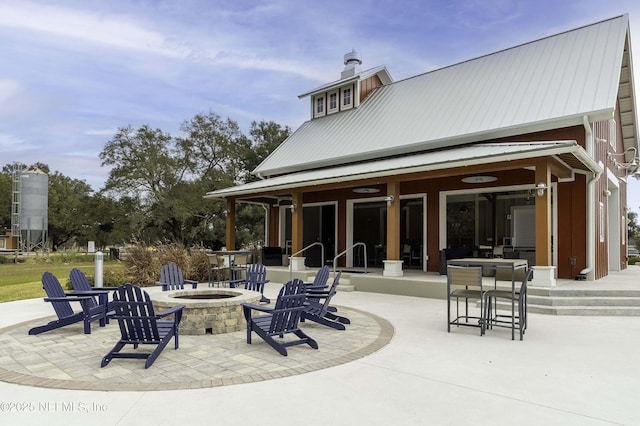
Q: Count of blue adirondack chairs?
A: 8